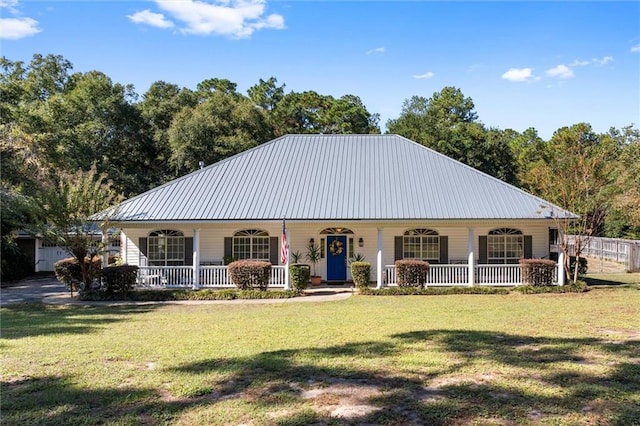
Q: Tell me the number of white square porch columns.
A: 6